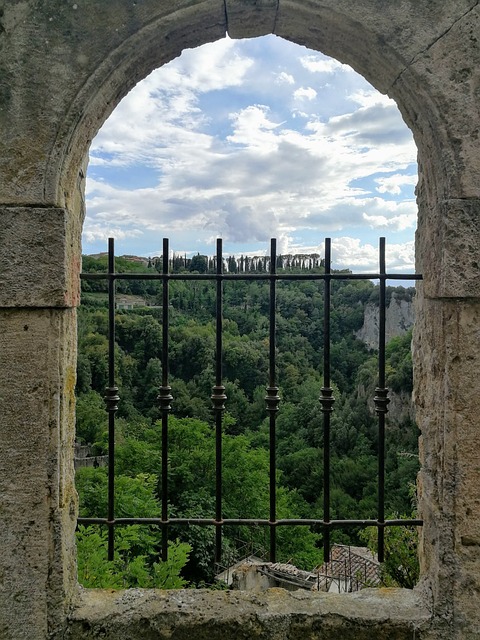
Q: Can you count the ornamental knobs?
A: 6